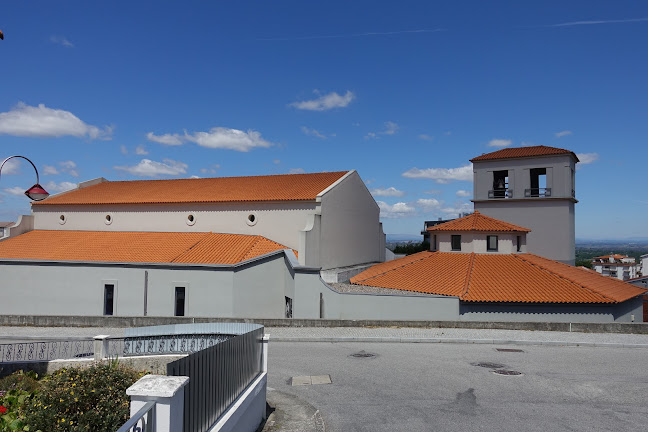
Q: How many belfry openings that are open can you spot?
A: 2